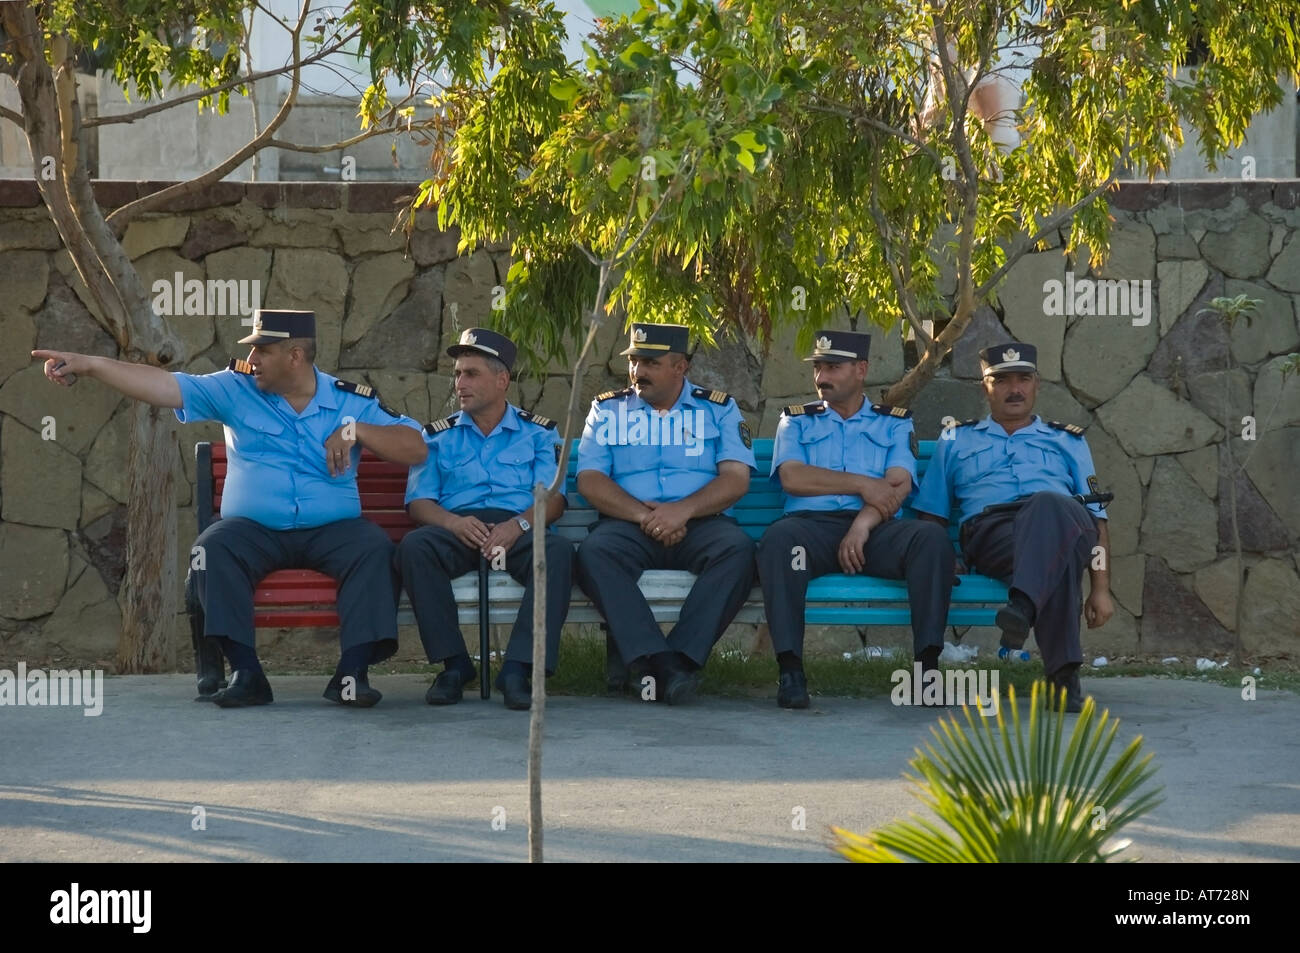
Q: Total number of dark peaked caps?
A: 5